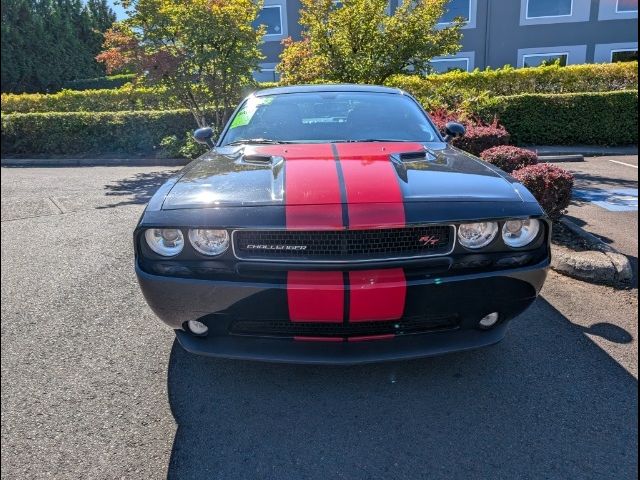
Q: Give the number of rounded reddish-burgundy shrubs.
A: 3